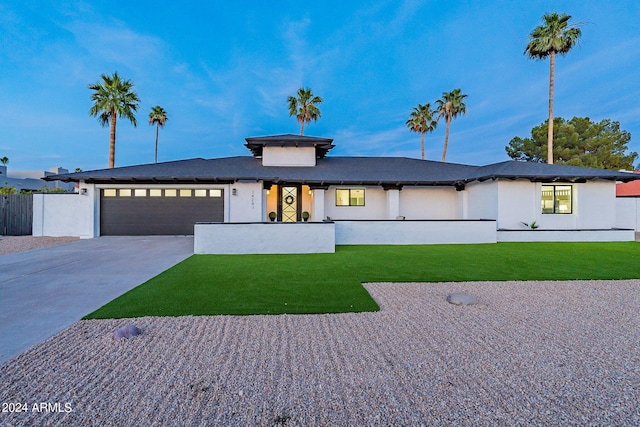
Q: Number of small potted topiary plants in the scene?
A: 2